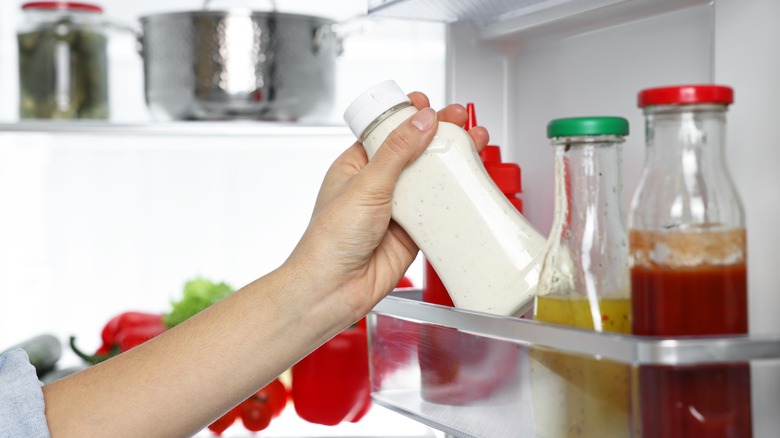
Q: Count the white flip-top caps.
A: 1